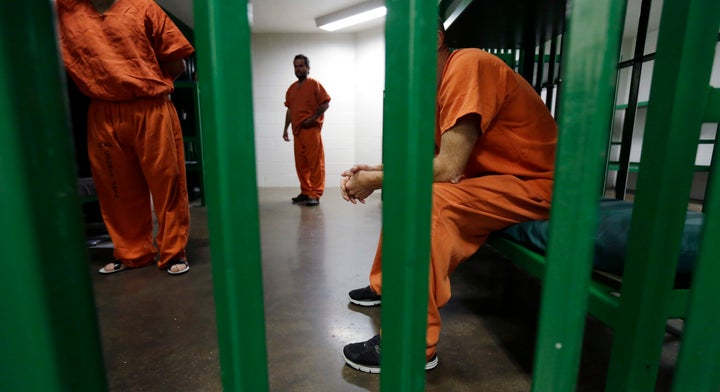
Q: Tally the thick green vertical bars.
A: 6